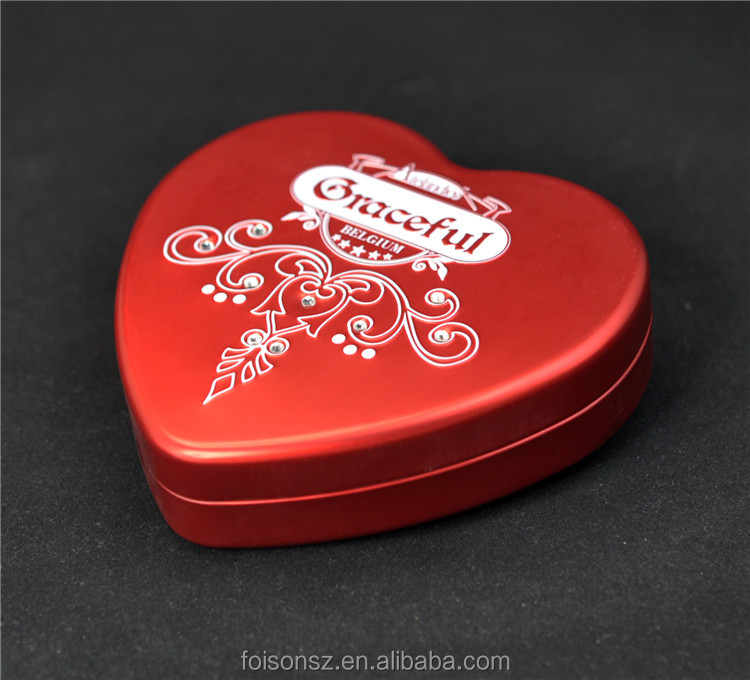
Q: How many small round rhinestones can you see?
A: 9